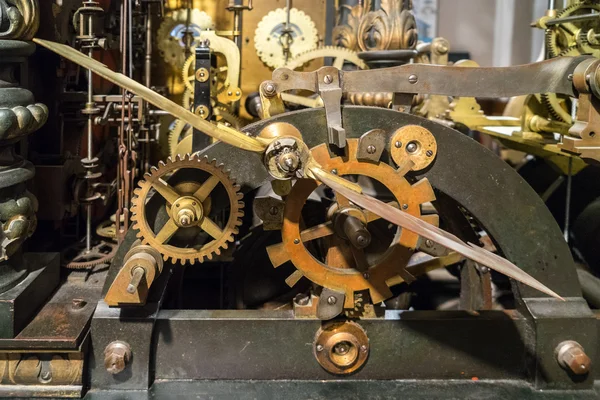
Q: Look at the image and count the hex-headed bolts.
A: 2